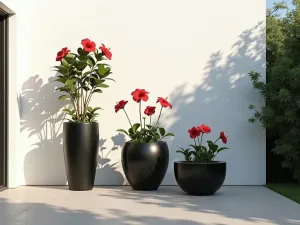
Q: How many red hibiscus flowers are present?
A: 10